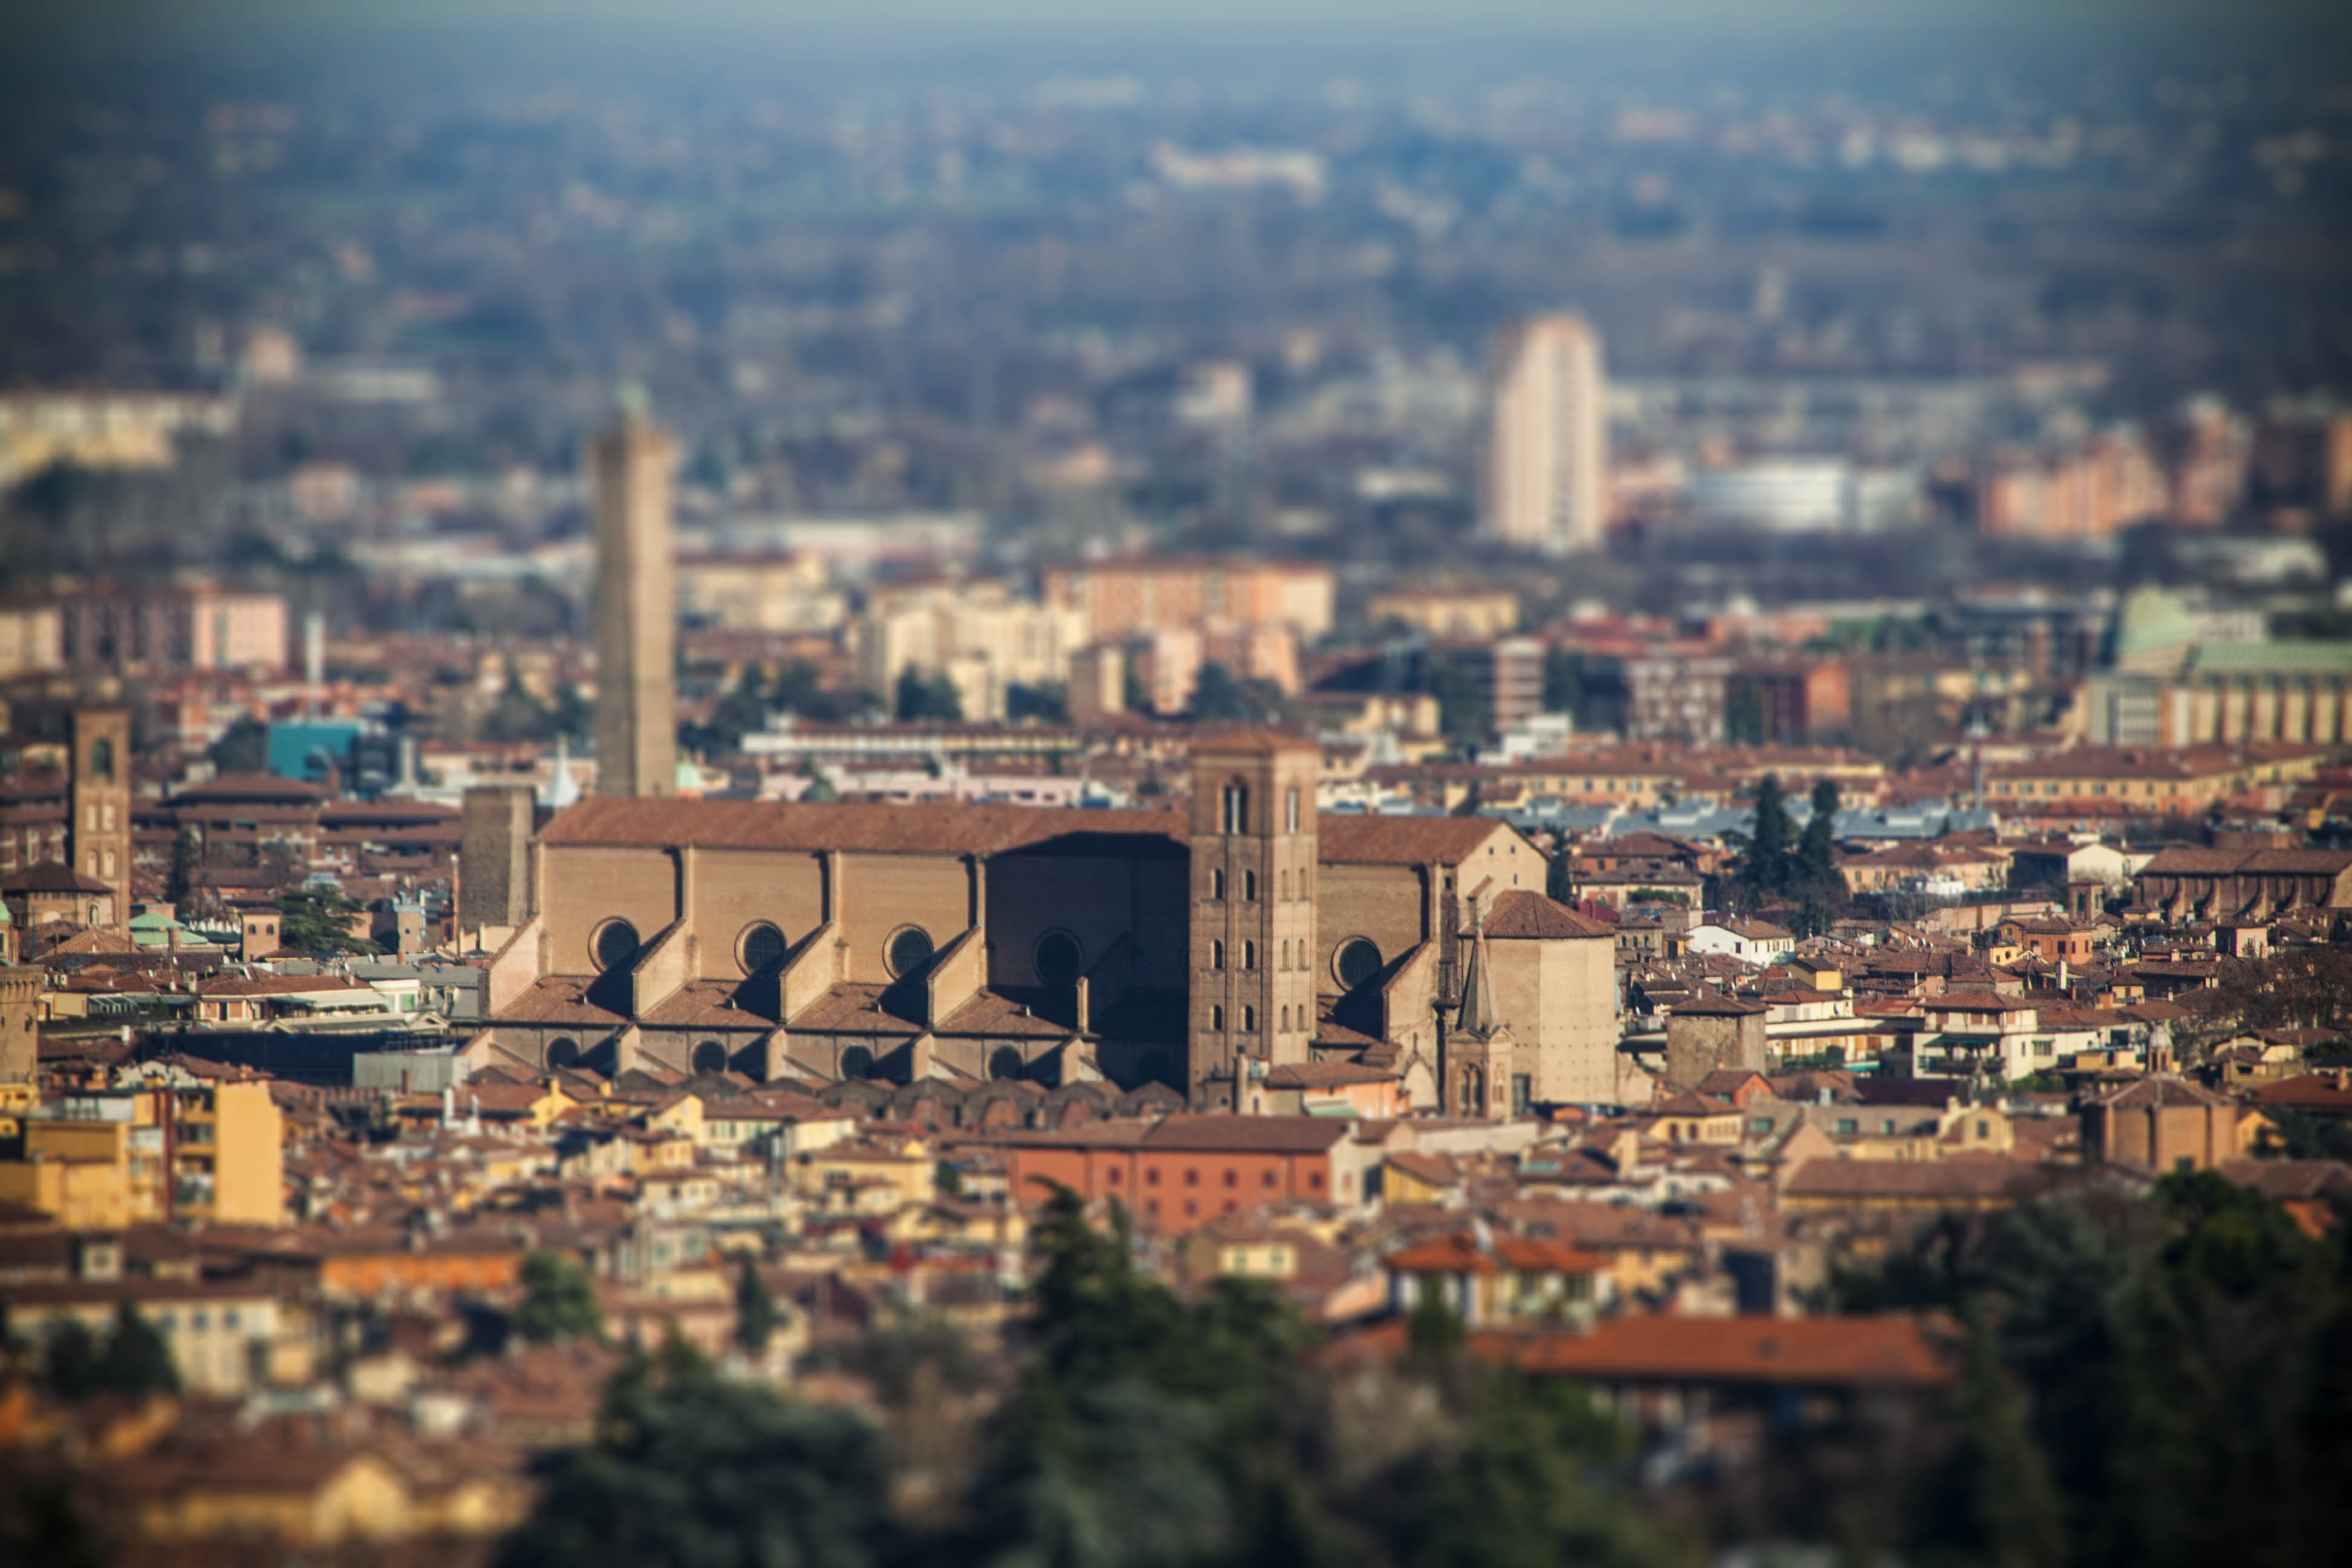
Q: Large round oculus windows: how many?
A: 5